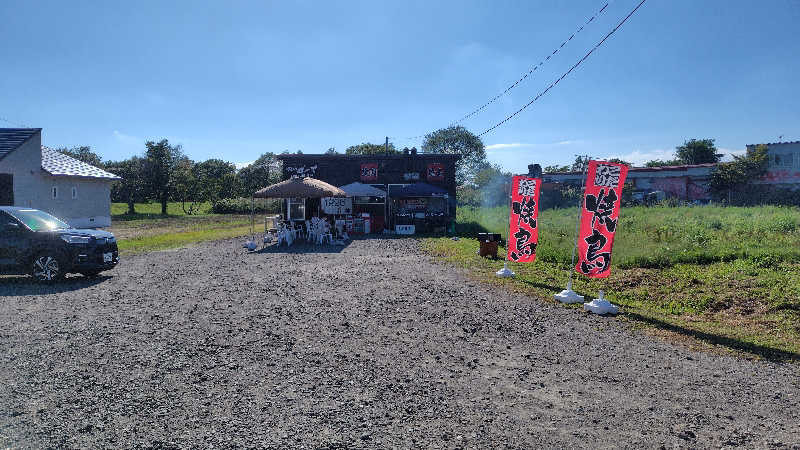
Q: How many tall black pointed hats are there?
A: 0